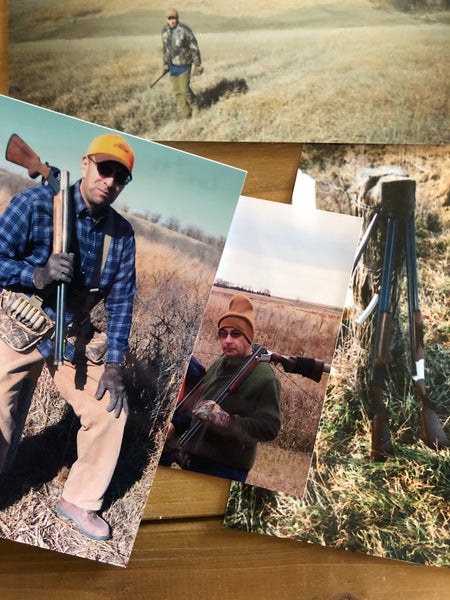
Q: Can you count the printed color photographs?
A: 4